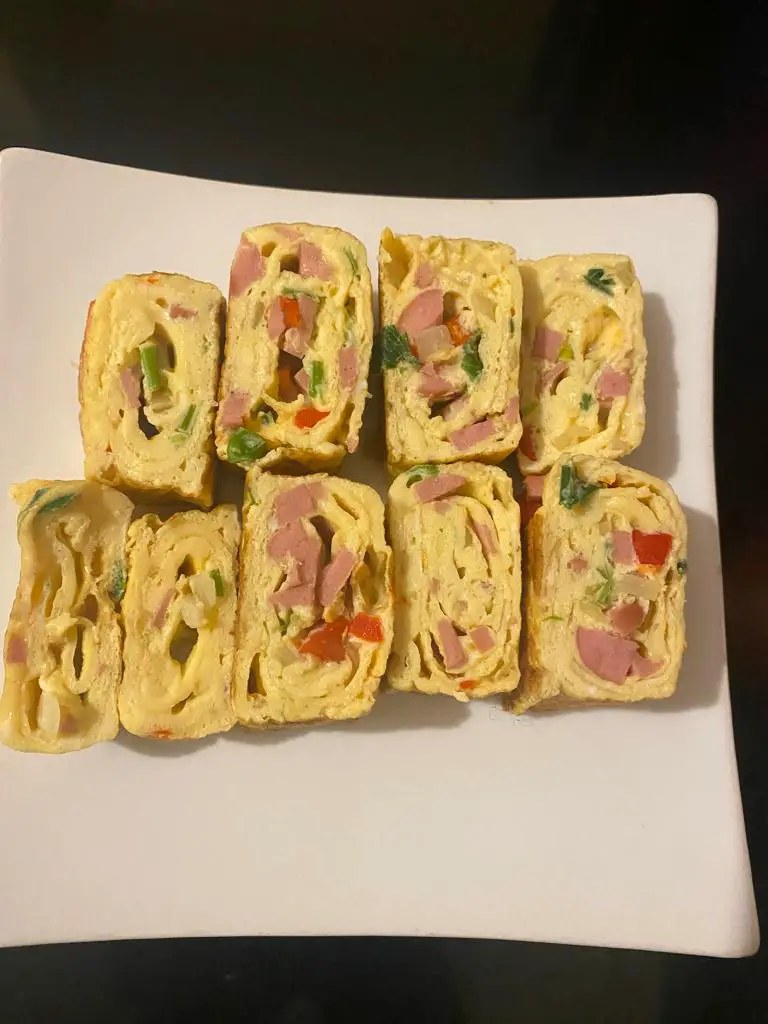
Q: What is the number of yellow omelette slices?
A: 9